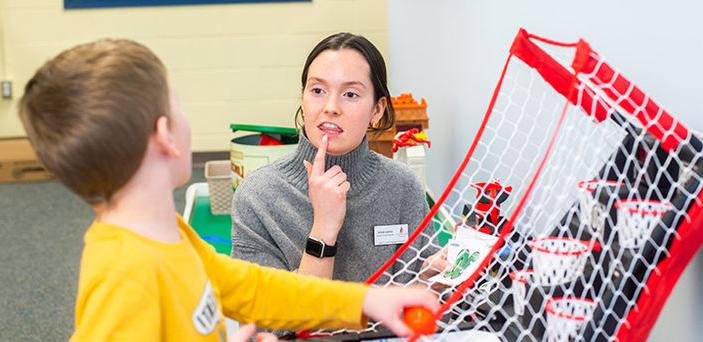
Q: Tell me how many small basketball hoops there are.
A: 5